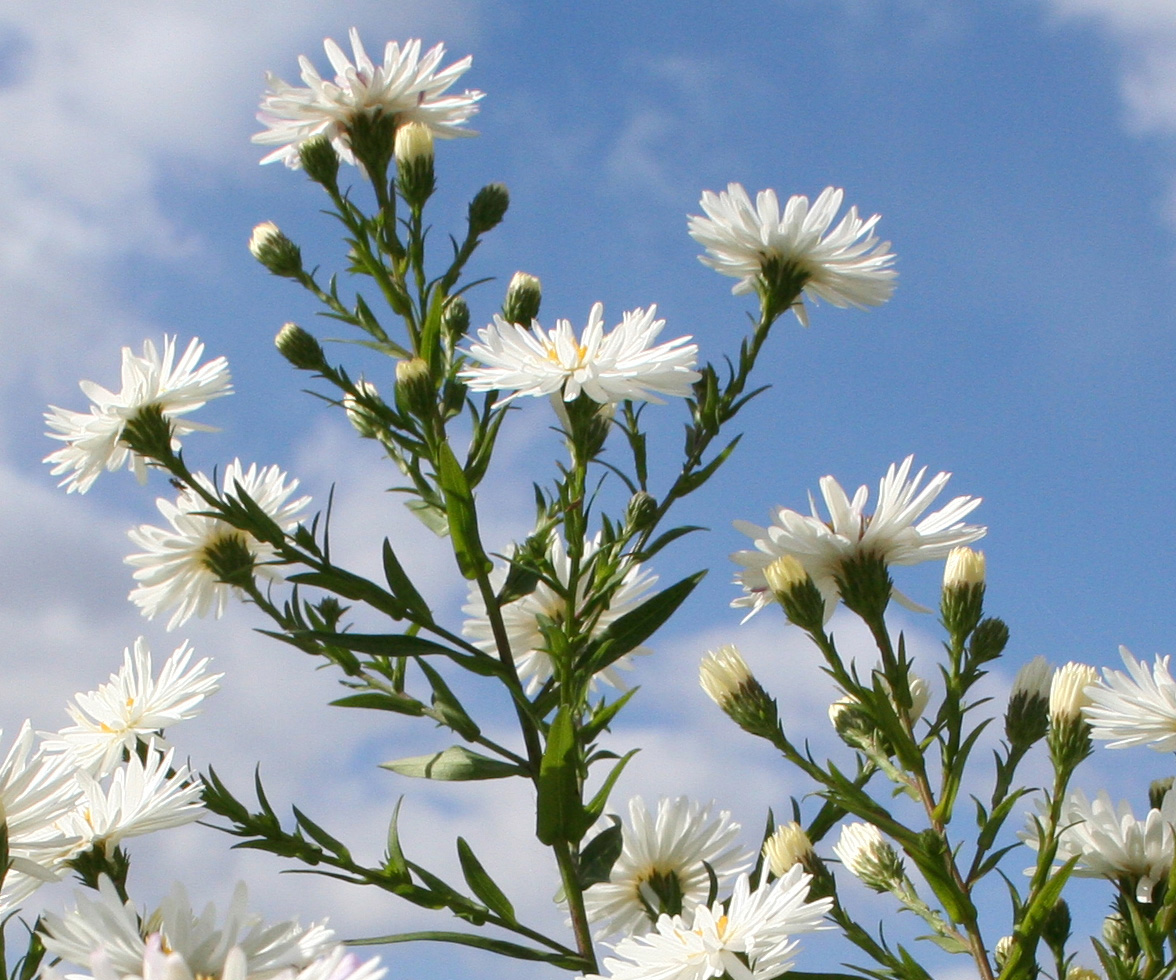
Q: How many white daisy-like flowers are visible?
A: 15